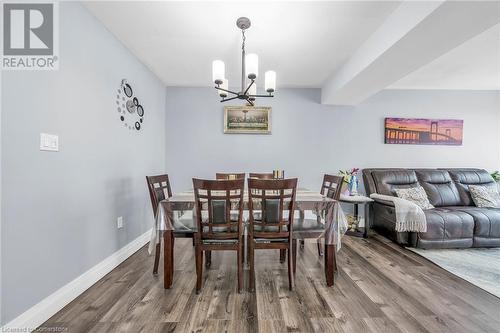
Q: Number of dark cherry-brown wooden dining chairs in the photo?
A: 6